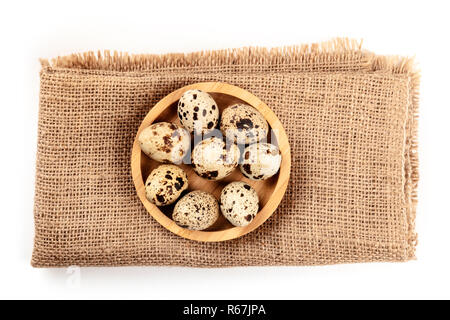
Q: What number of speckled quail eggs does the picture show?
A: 8